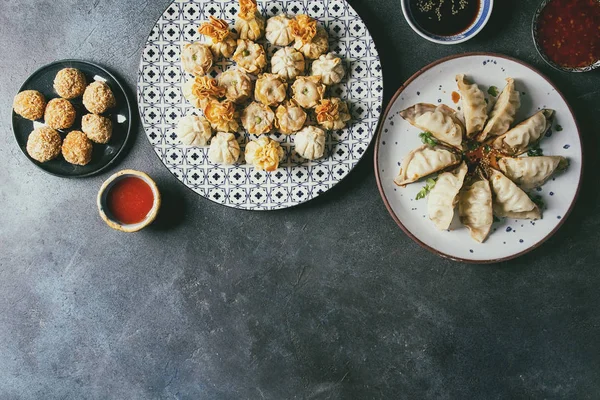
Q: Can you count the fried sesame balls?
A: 7